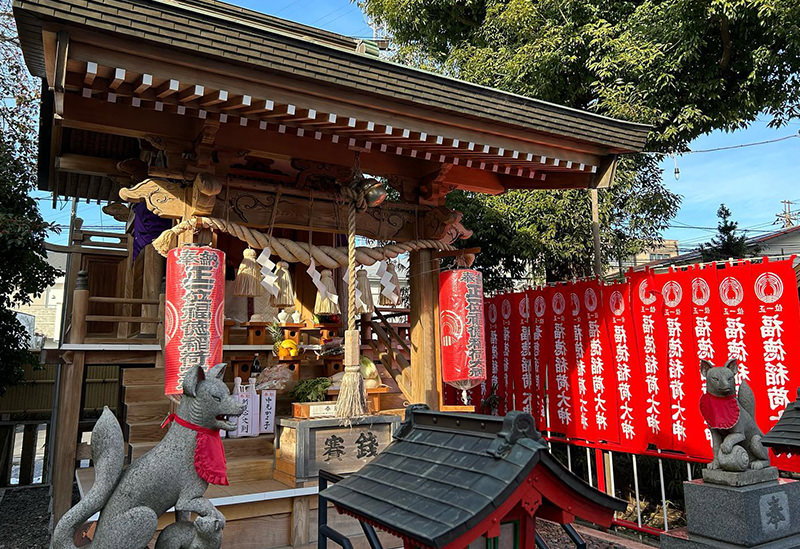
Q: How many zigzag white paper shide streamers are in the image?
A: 4